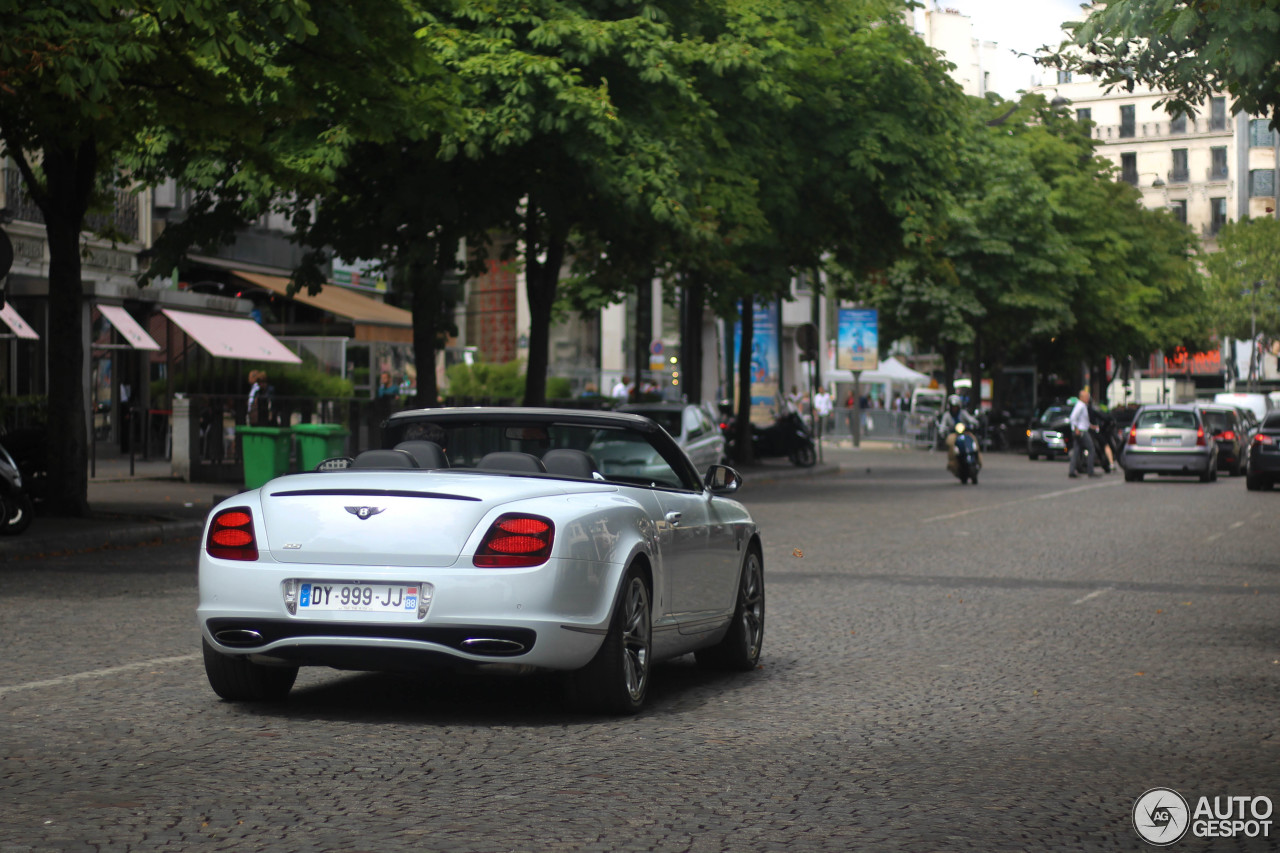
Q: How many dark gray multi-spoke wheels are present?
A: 2